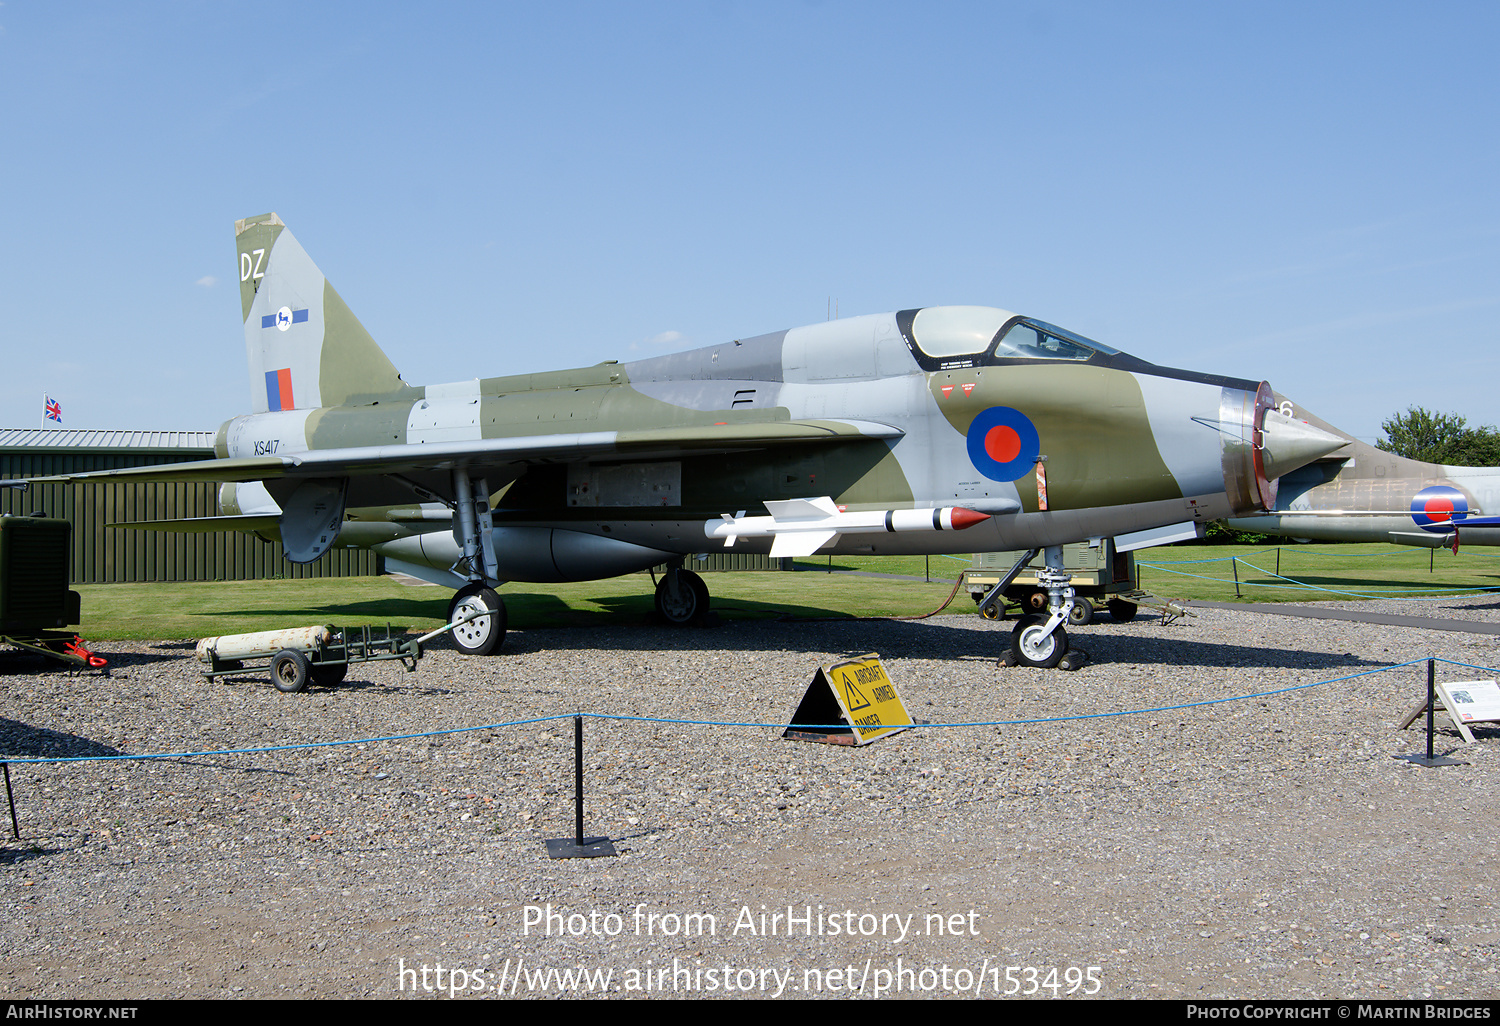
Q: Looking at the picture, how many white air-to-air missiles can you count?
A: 1